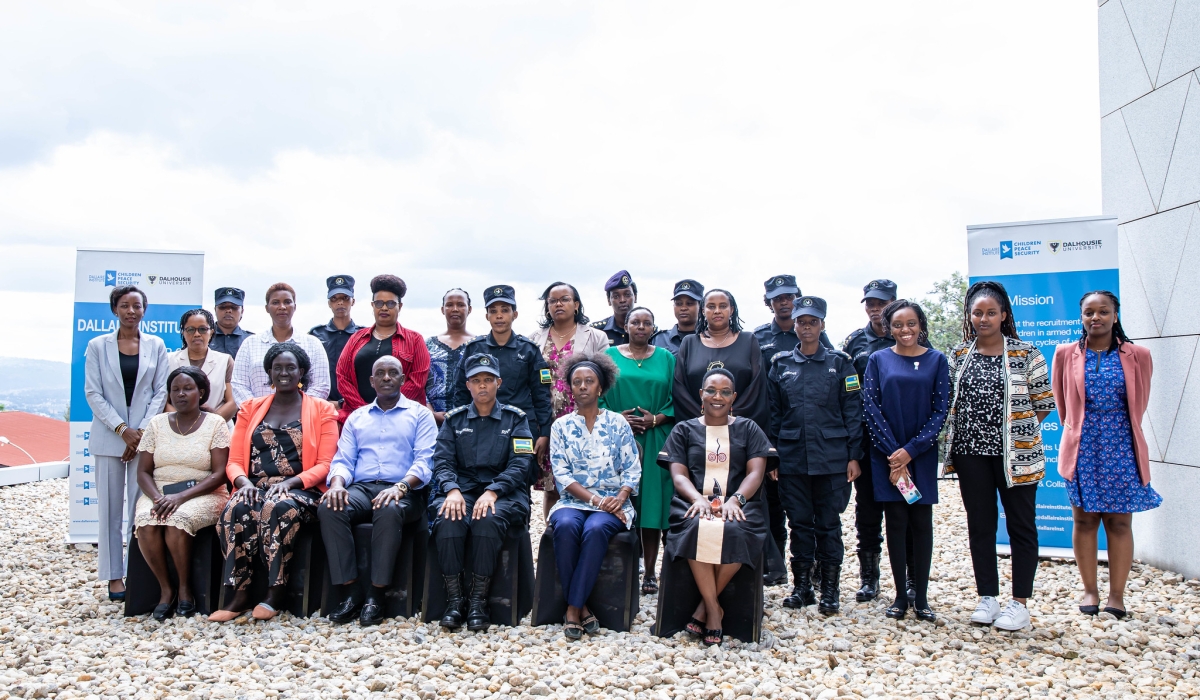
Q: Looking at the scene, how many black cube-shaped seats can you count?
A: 6